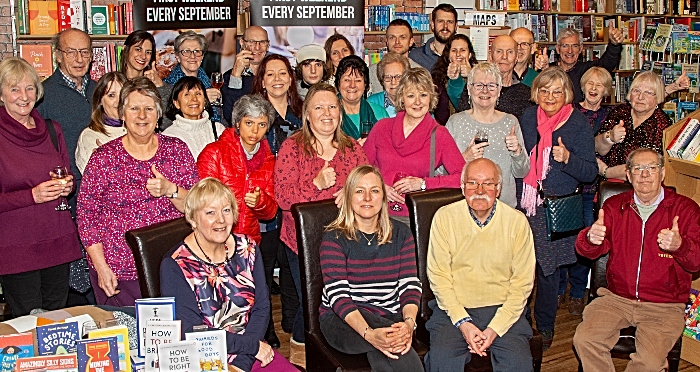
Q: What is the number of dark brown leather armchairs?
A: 4